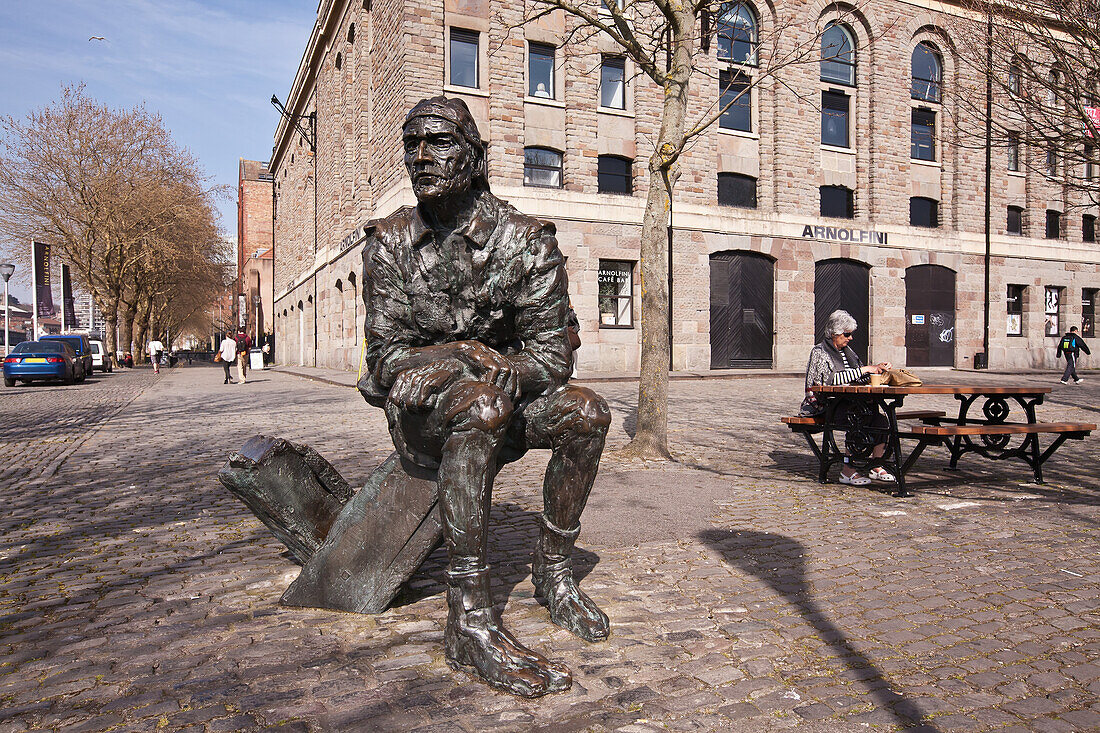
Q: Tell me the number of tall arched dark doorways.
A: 3